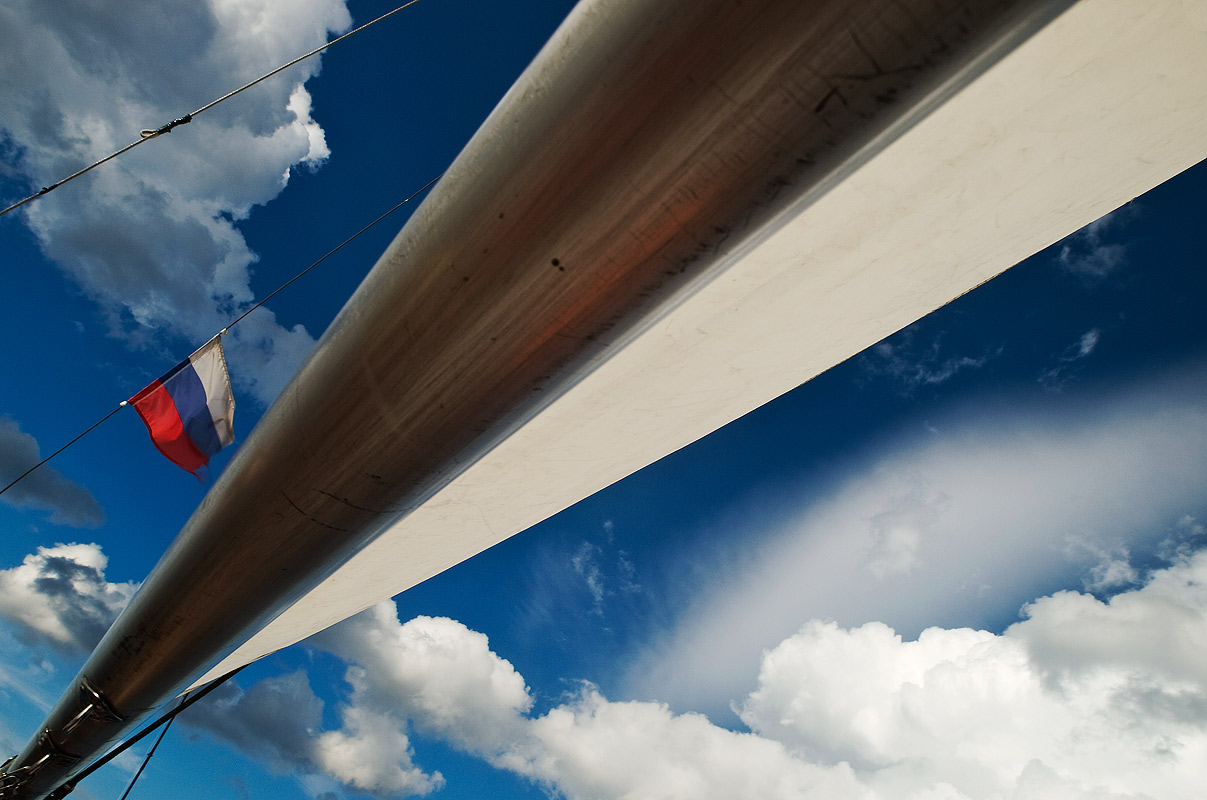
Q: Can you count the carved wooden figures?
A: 0